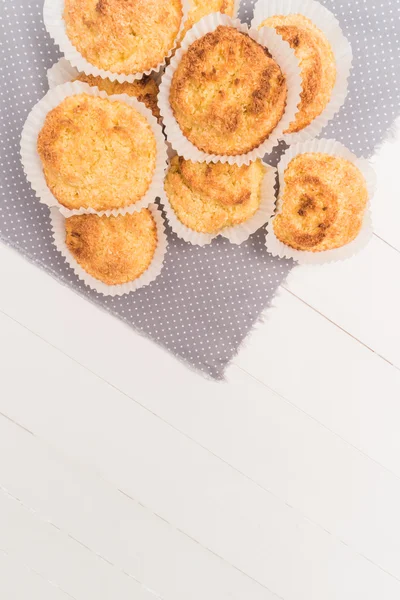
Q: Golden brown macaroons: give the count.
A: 9